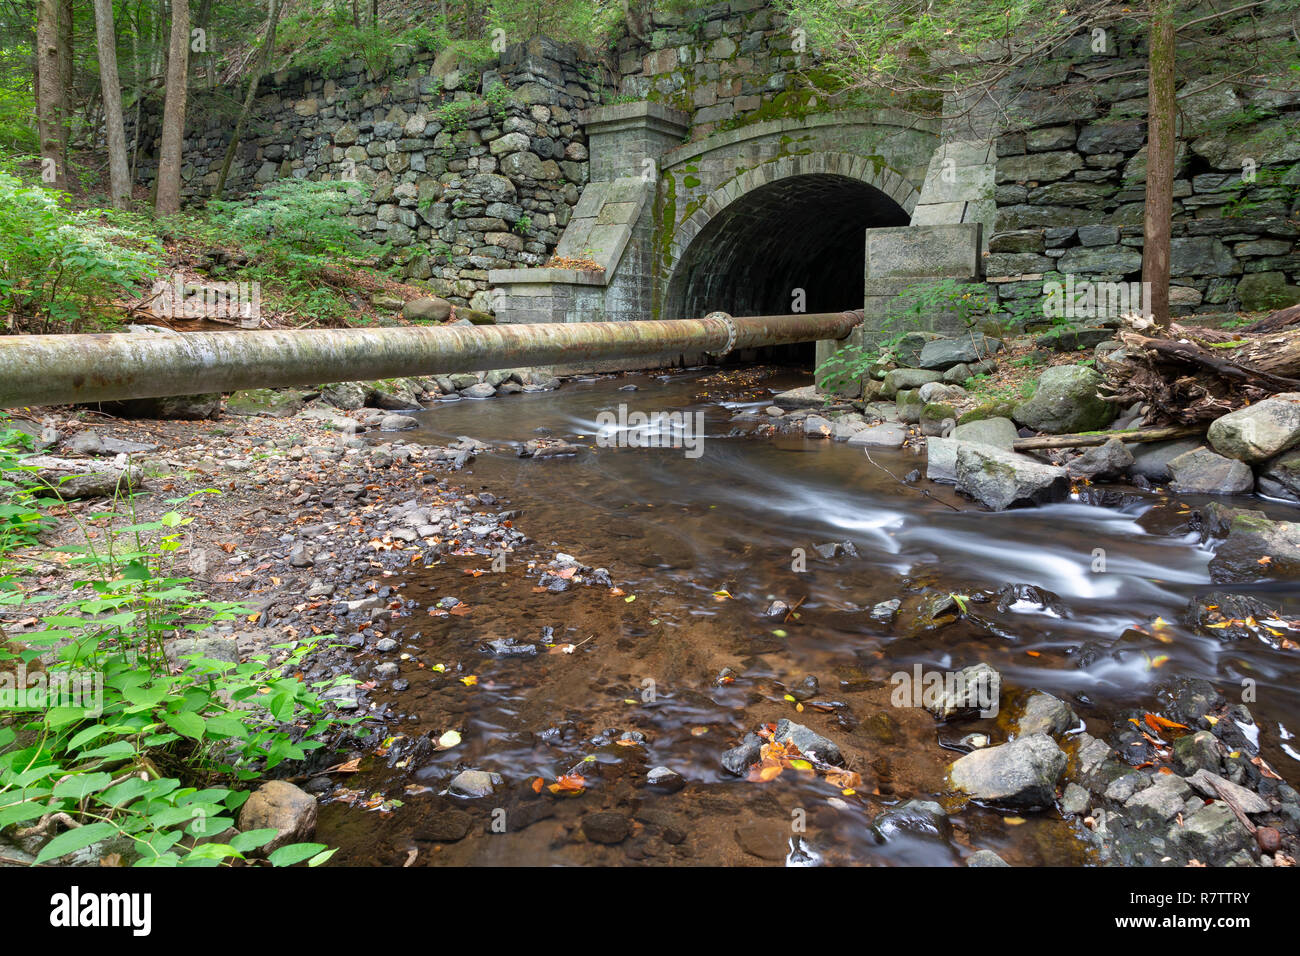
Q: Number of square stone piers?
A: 2